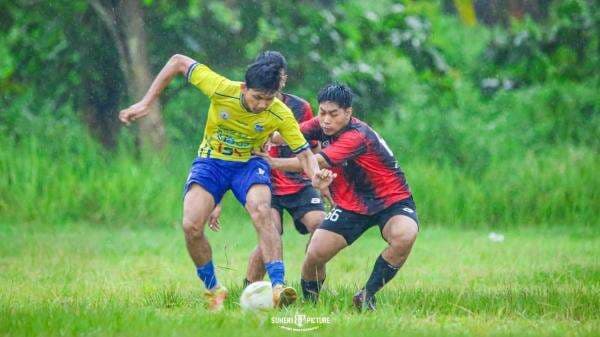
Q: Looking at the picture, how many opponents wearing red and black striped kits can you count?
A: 2